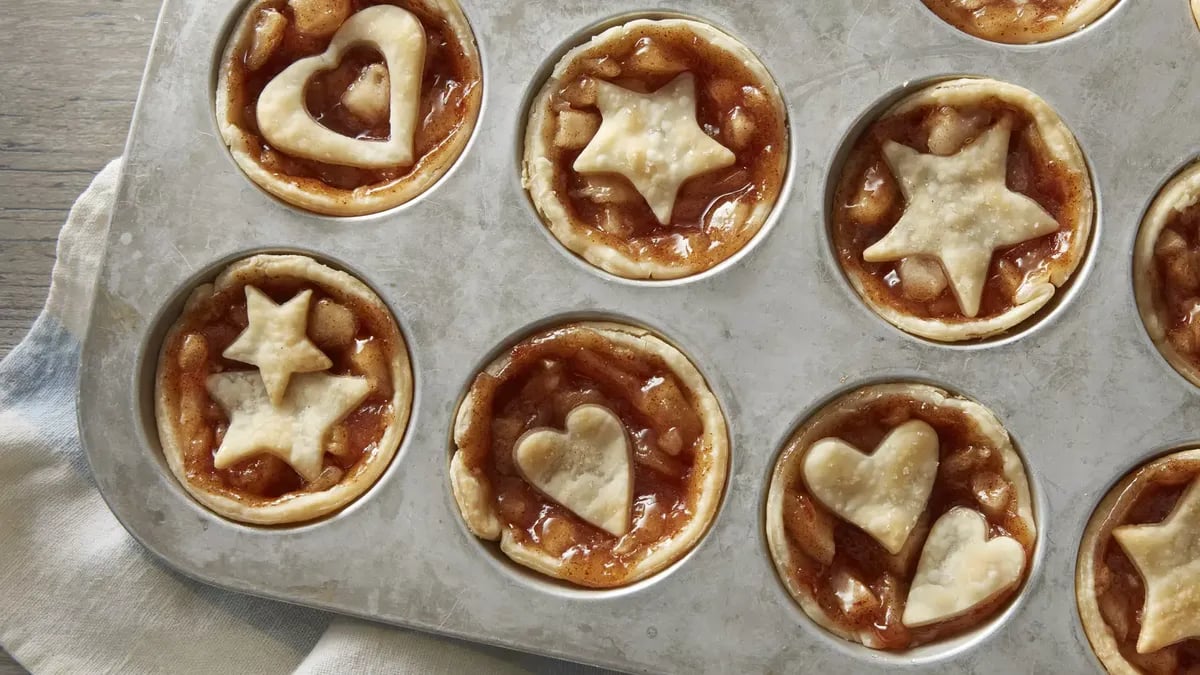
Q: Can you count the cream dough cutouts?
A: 9